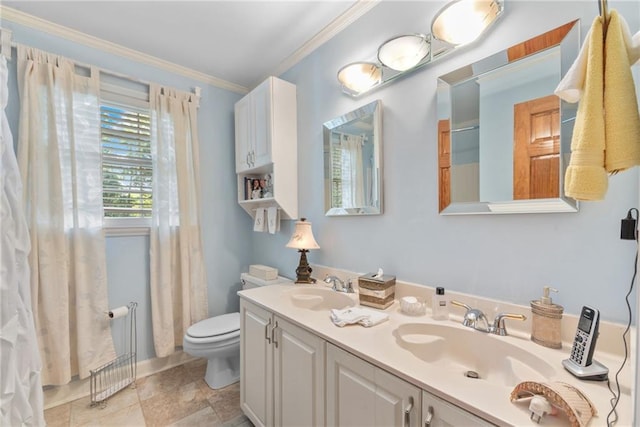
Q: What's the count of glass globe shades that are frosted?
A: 3